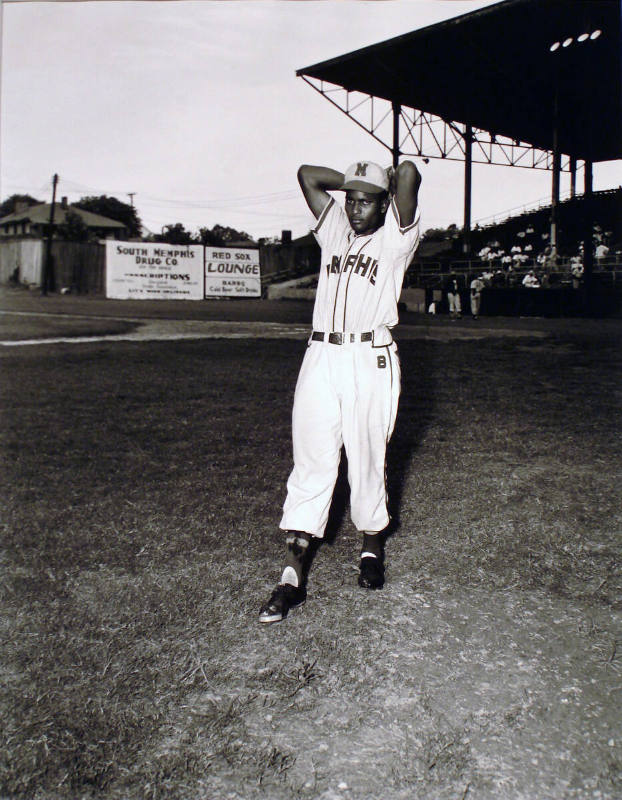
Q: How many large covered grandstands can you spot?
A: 1